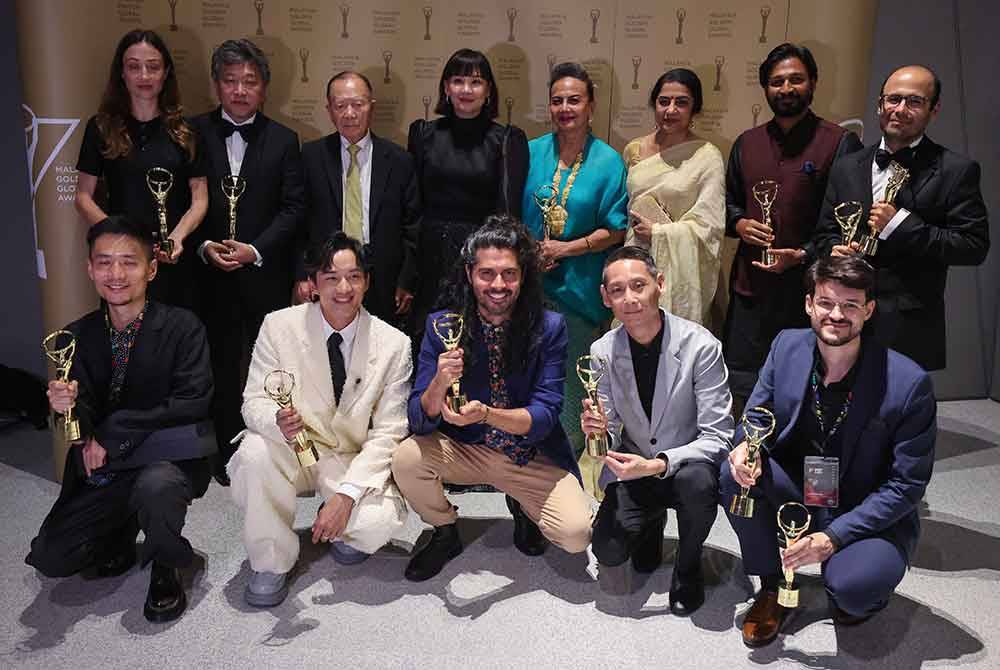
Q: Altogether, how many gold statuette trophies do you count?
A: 12